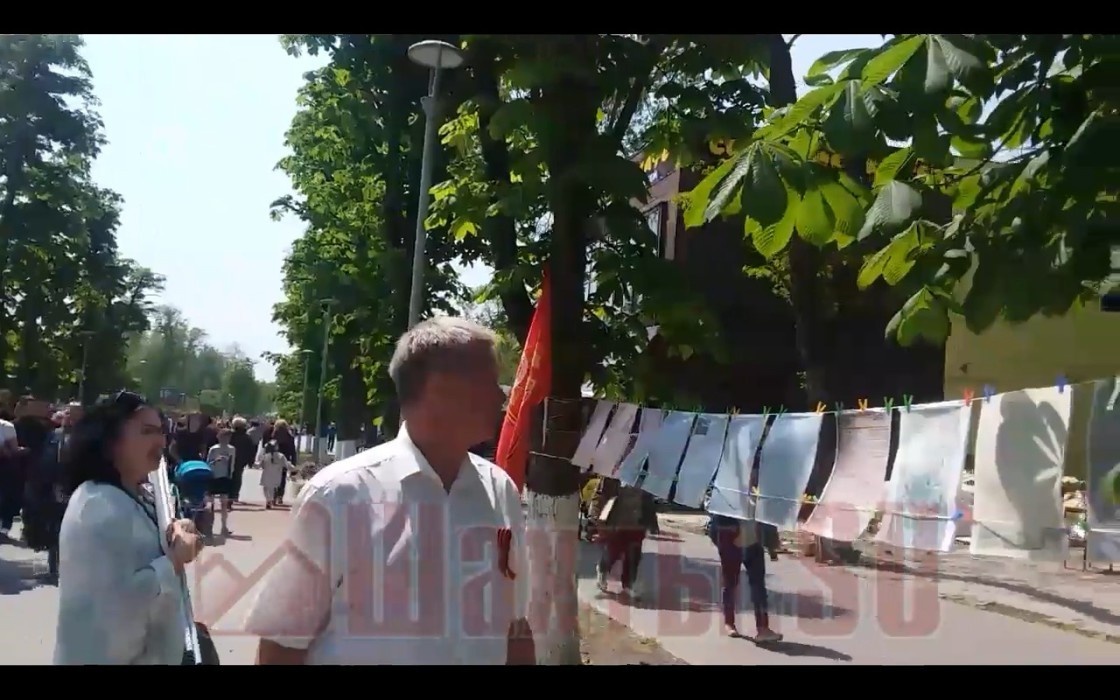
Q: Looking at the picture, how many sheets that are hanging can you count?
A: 11